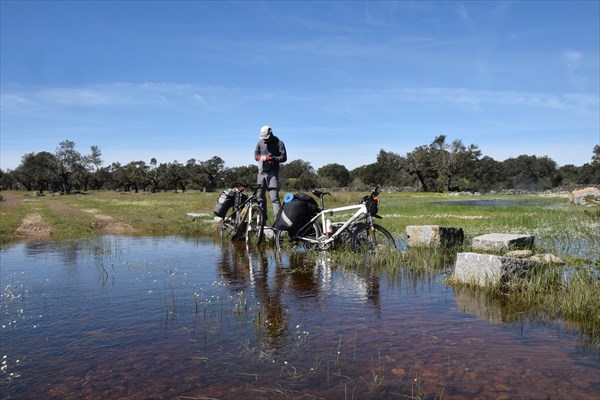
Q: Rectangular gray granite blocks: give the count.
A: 3